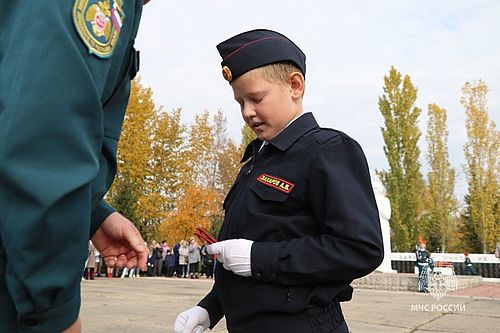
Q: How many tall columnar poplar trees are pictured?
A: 3